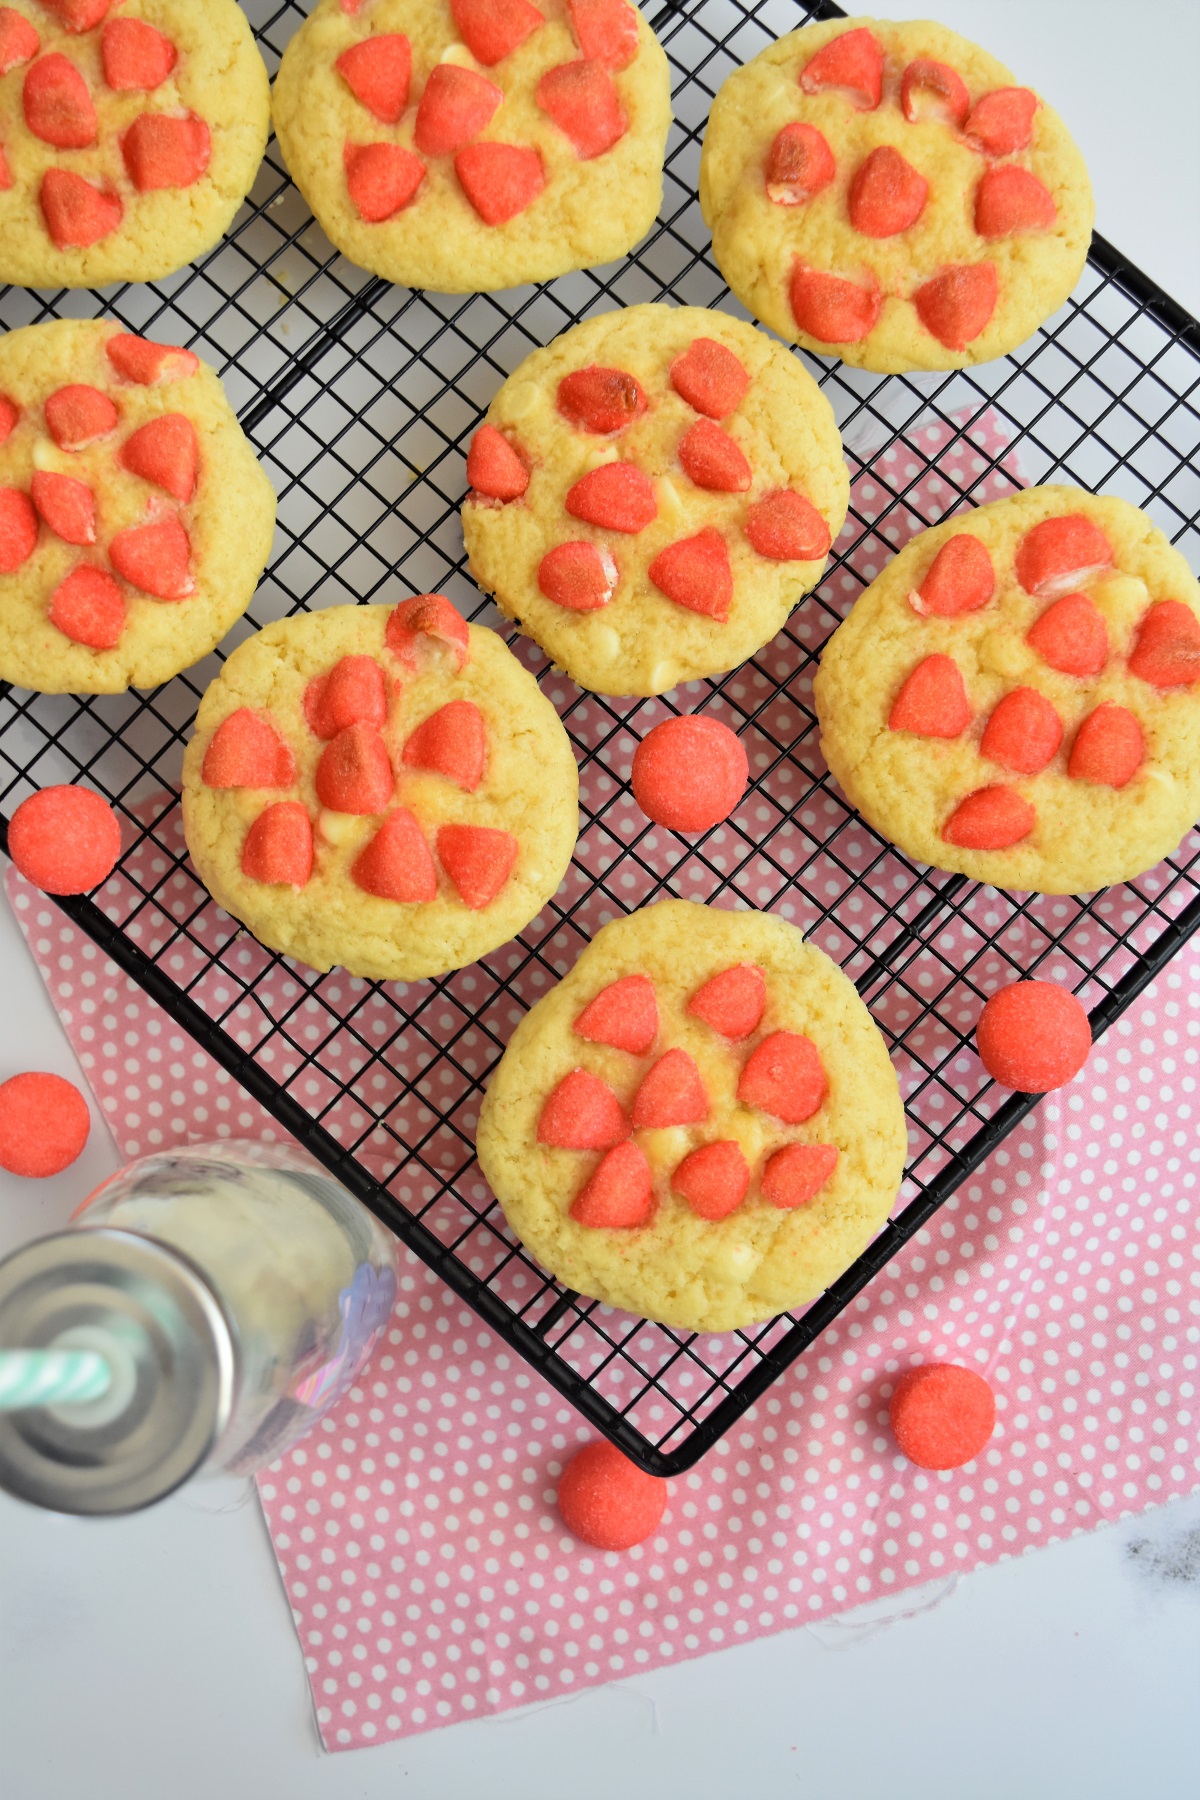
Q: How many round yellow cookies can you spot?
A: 8